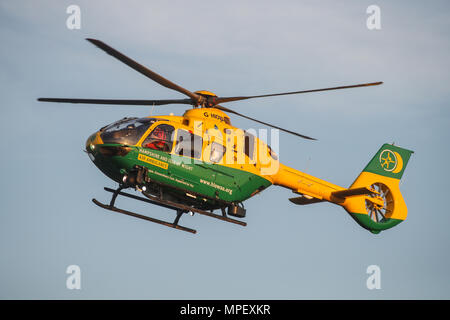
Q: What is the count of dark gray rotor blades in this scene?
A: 4